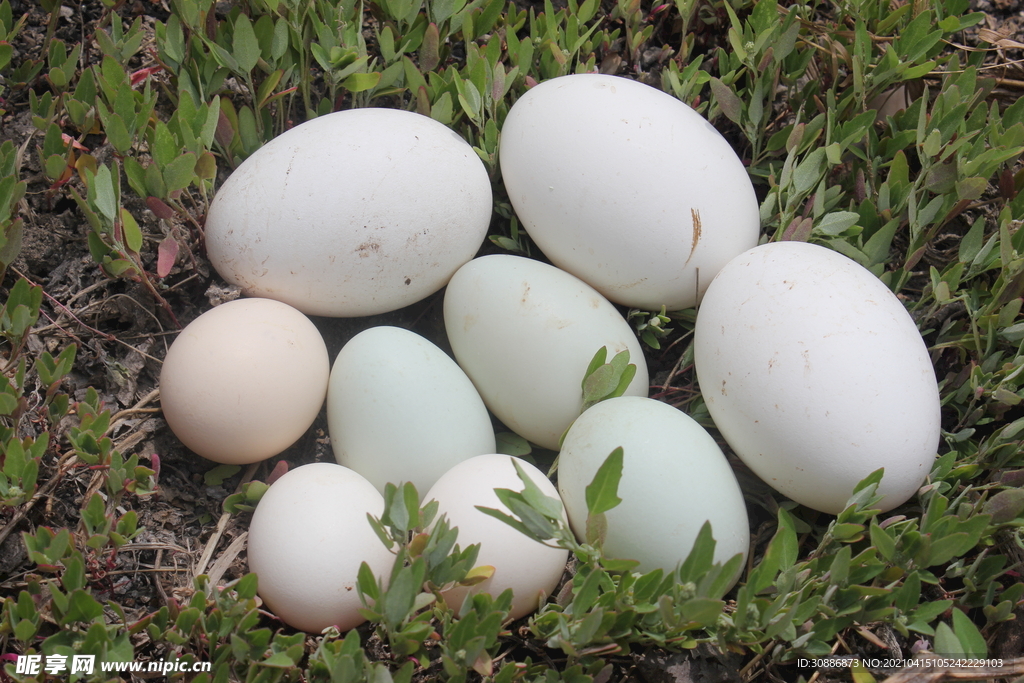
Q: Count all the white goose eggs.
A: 3